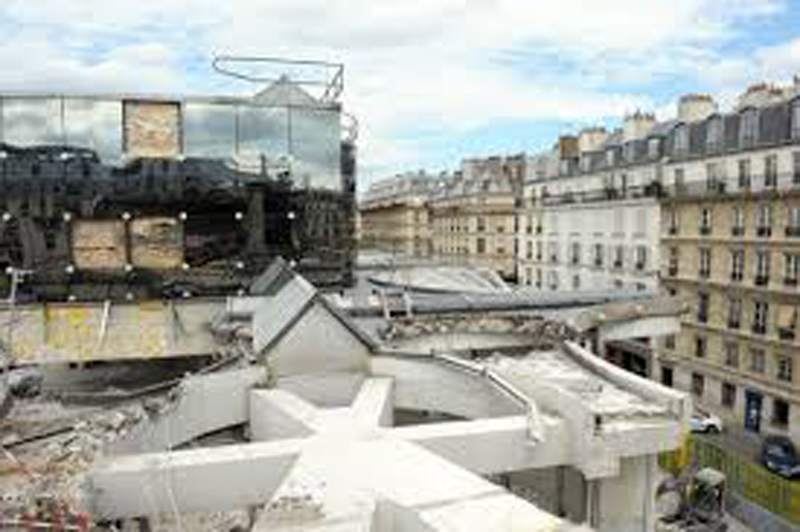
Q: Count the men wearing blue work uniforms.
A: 0